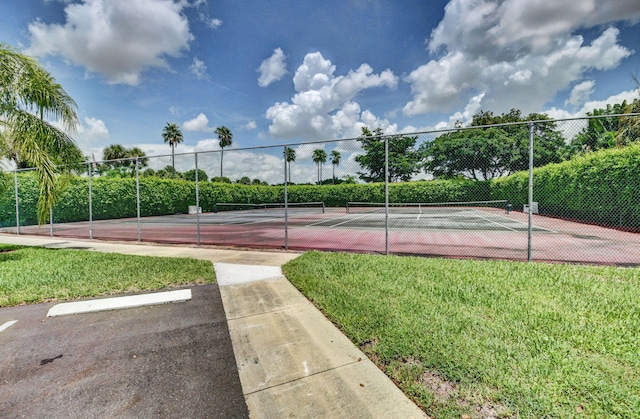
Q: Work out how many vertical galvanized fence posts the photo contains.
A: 8